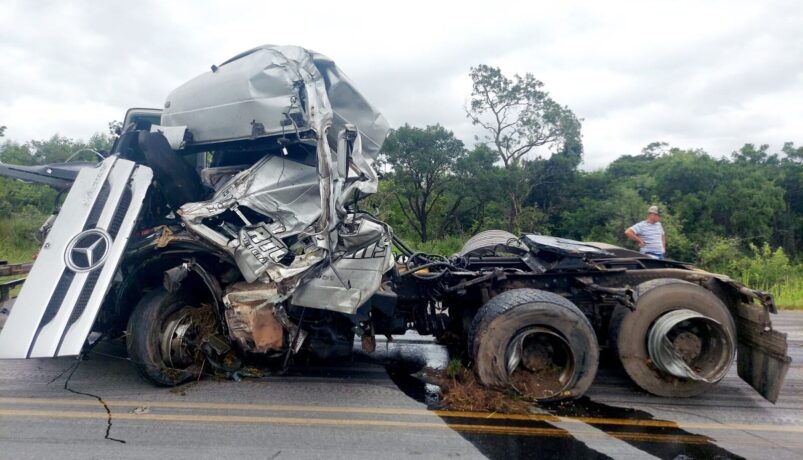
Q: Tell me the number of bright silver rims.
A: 2